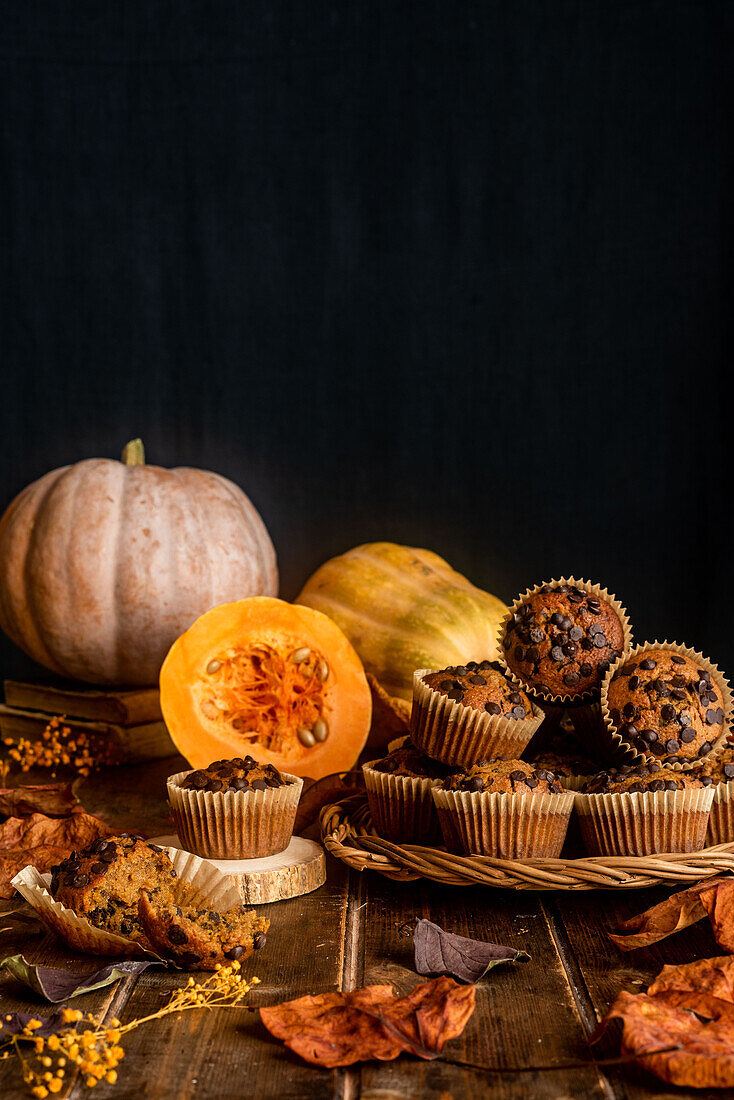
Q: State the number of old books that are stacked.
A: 2